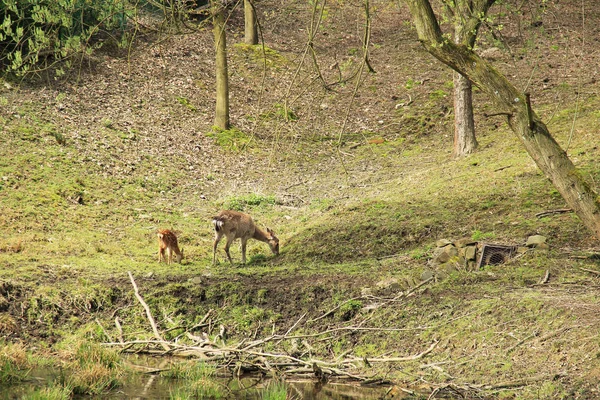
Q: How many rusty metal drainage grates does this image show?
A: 1